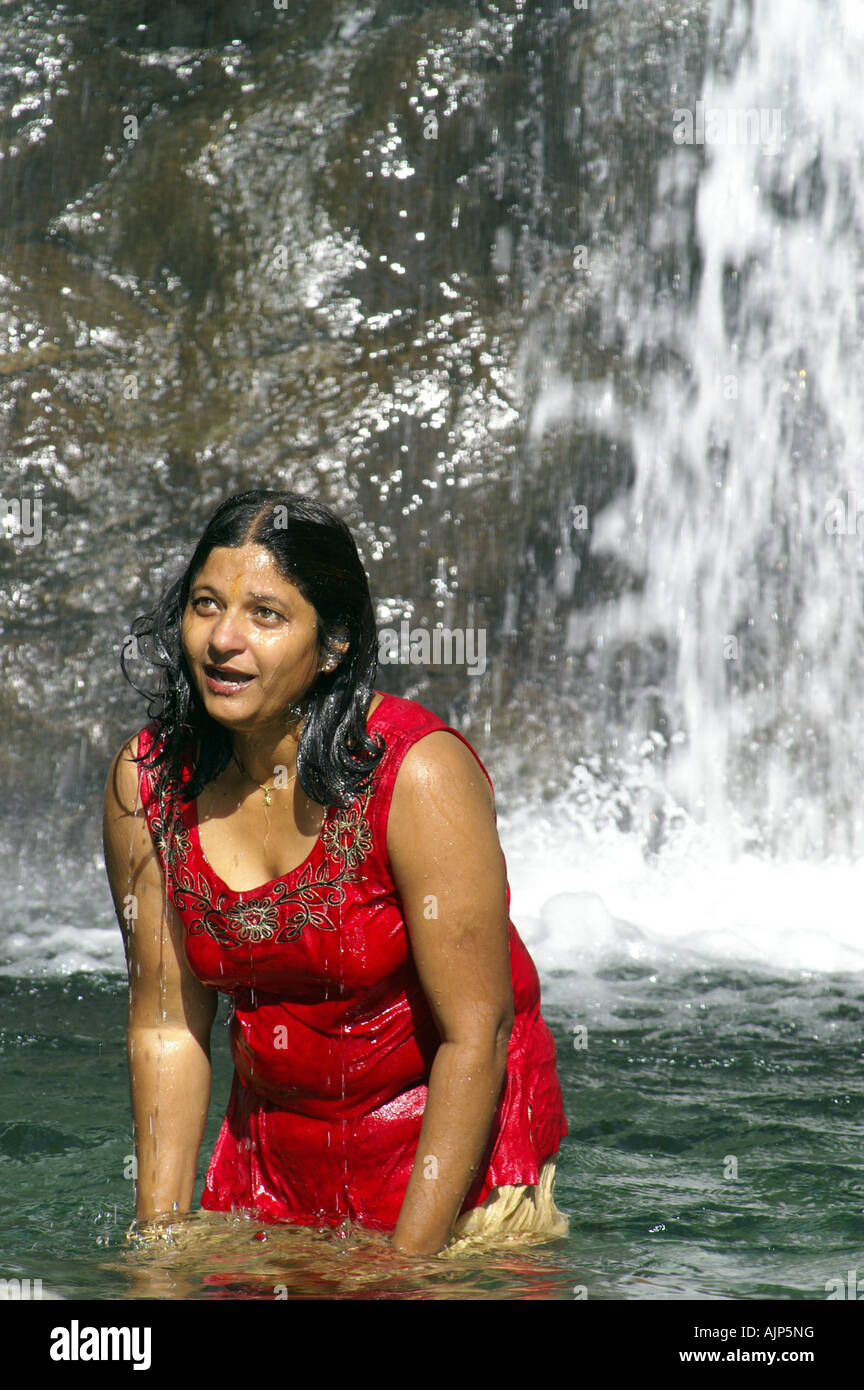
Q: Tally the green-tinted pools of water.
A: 1